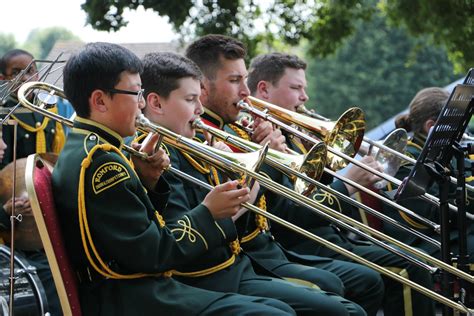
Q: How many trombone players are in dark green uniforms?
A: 4